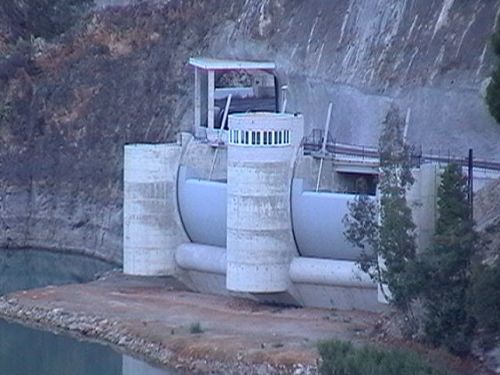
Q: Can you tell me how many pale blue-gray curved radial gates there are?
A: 2